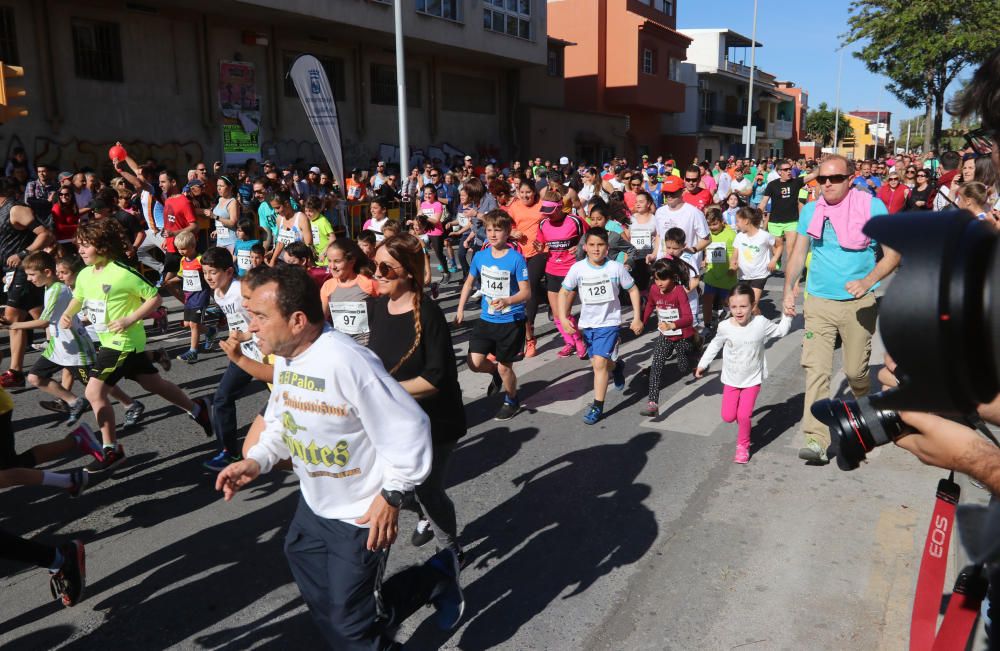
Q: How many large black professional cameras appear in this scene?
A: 2